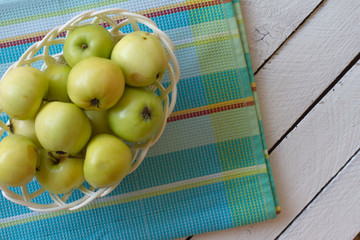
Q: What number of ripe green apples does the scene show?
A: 12